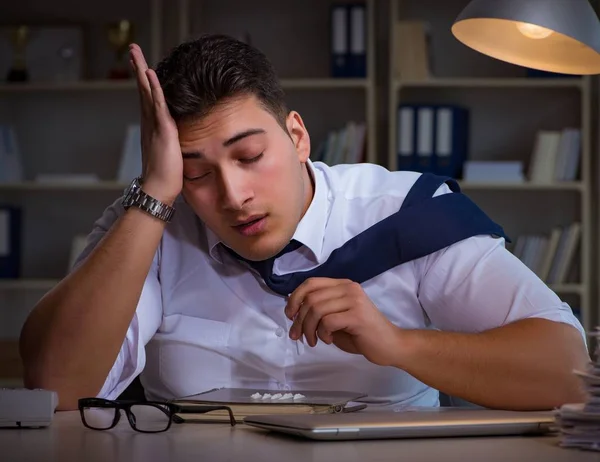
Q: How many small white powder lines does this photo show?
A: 5